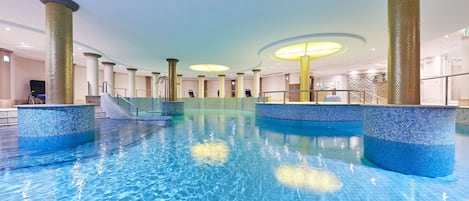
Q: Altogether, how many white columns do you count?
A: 9